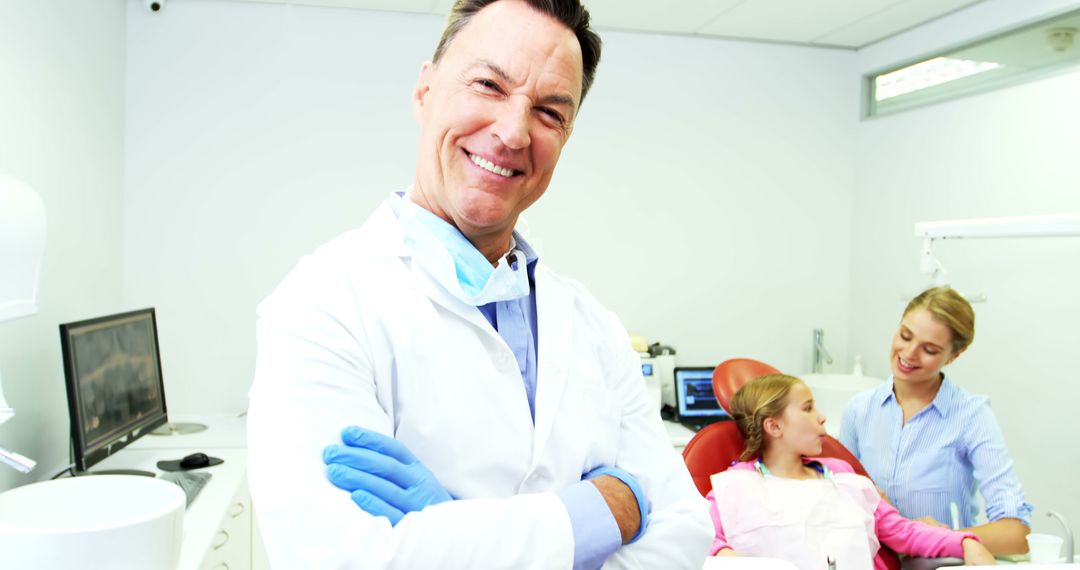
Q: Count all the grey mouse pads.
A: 1